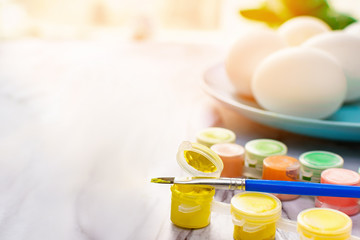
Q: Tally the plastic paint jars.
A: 9